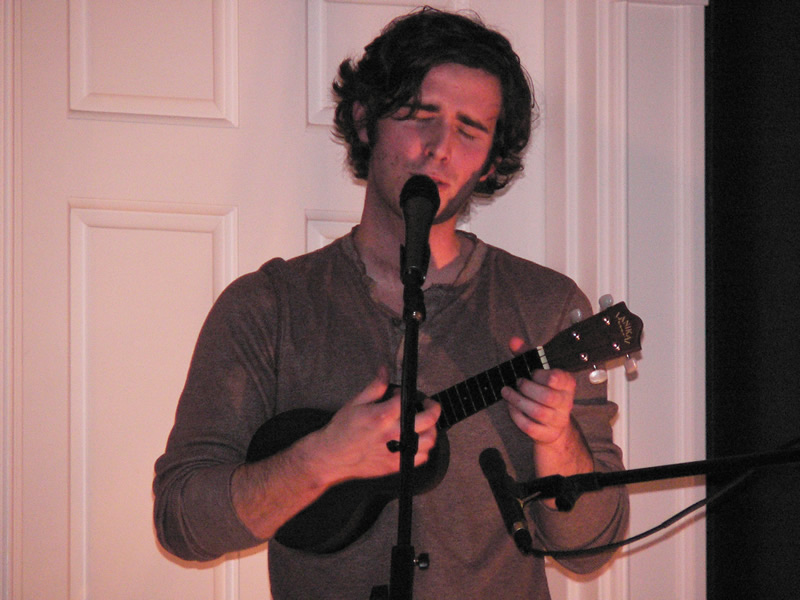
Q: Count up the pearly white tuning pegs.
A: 4